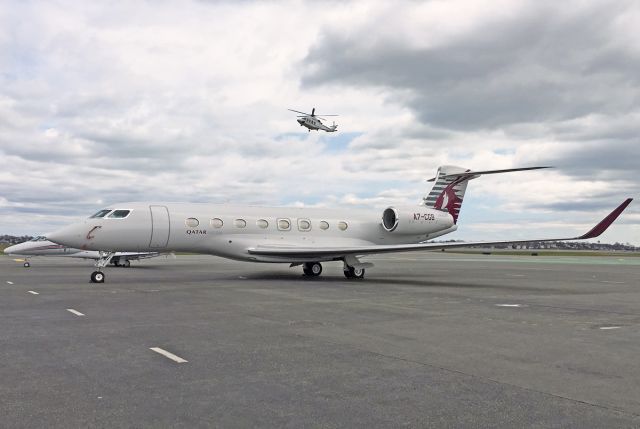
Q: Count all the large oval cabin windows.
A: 8